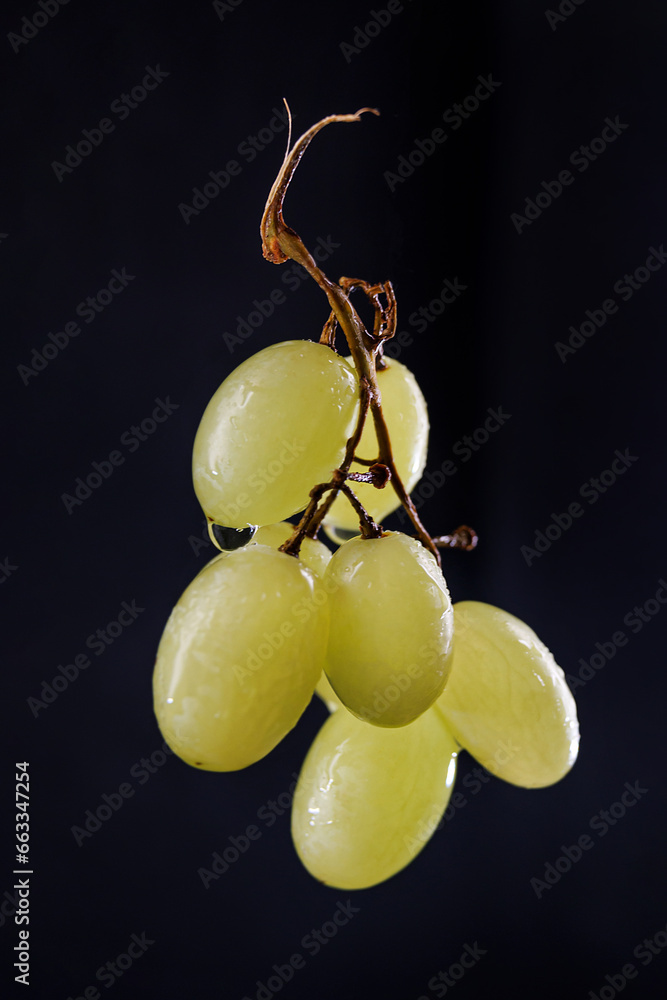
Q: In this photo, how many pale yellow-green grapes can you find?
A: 7